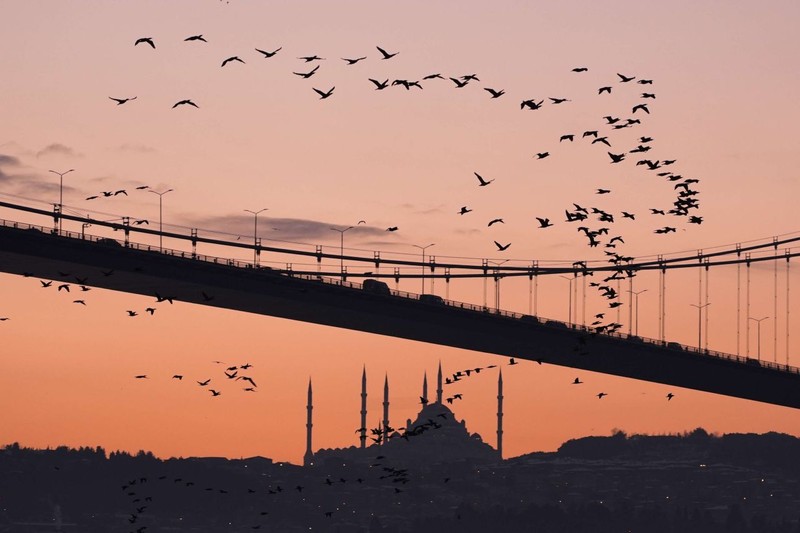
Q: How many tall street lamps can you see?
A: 10